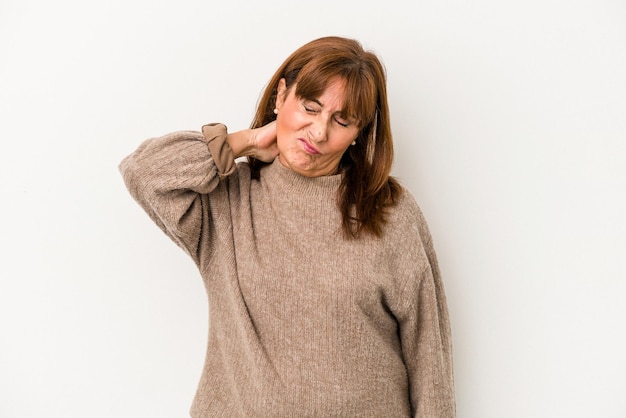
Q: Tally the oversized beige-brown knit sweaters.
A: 1